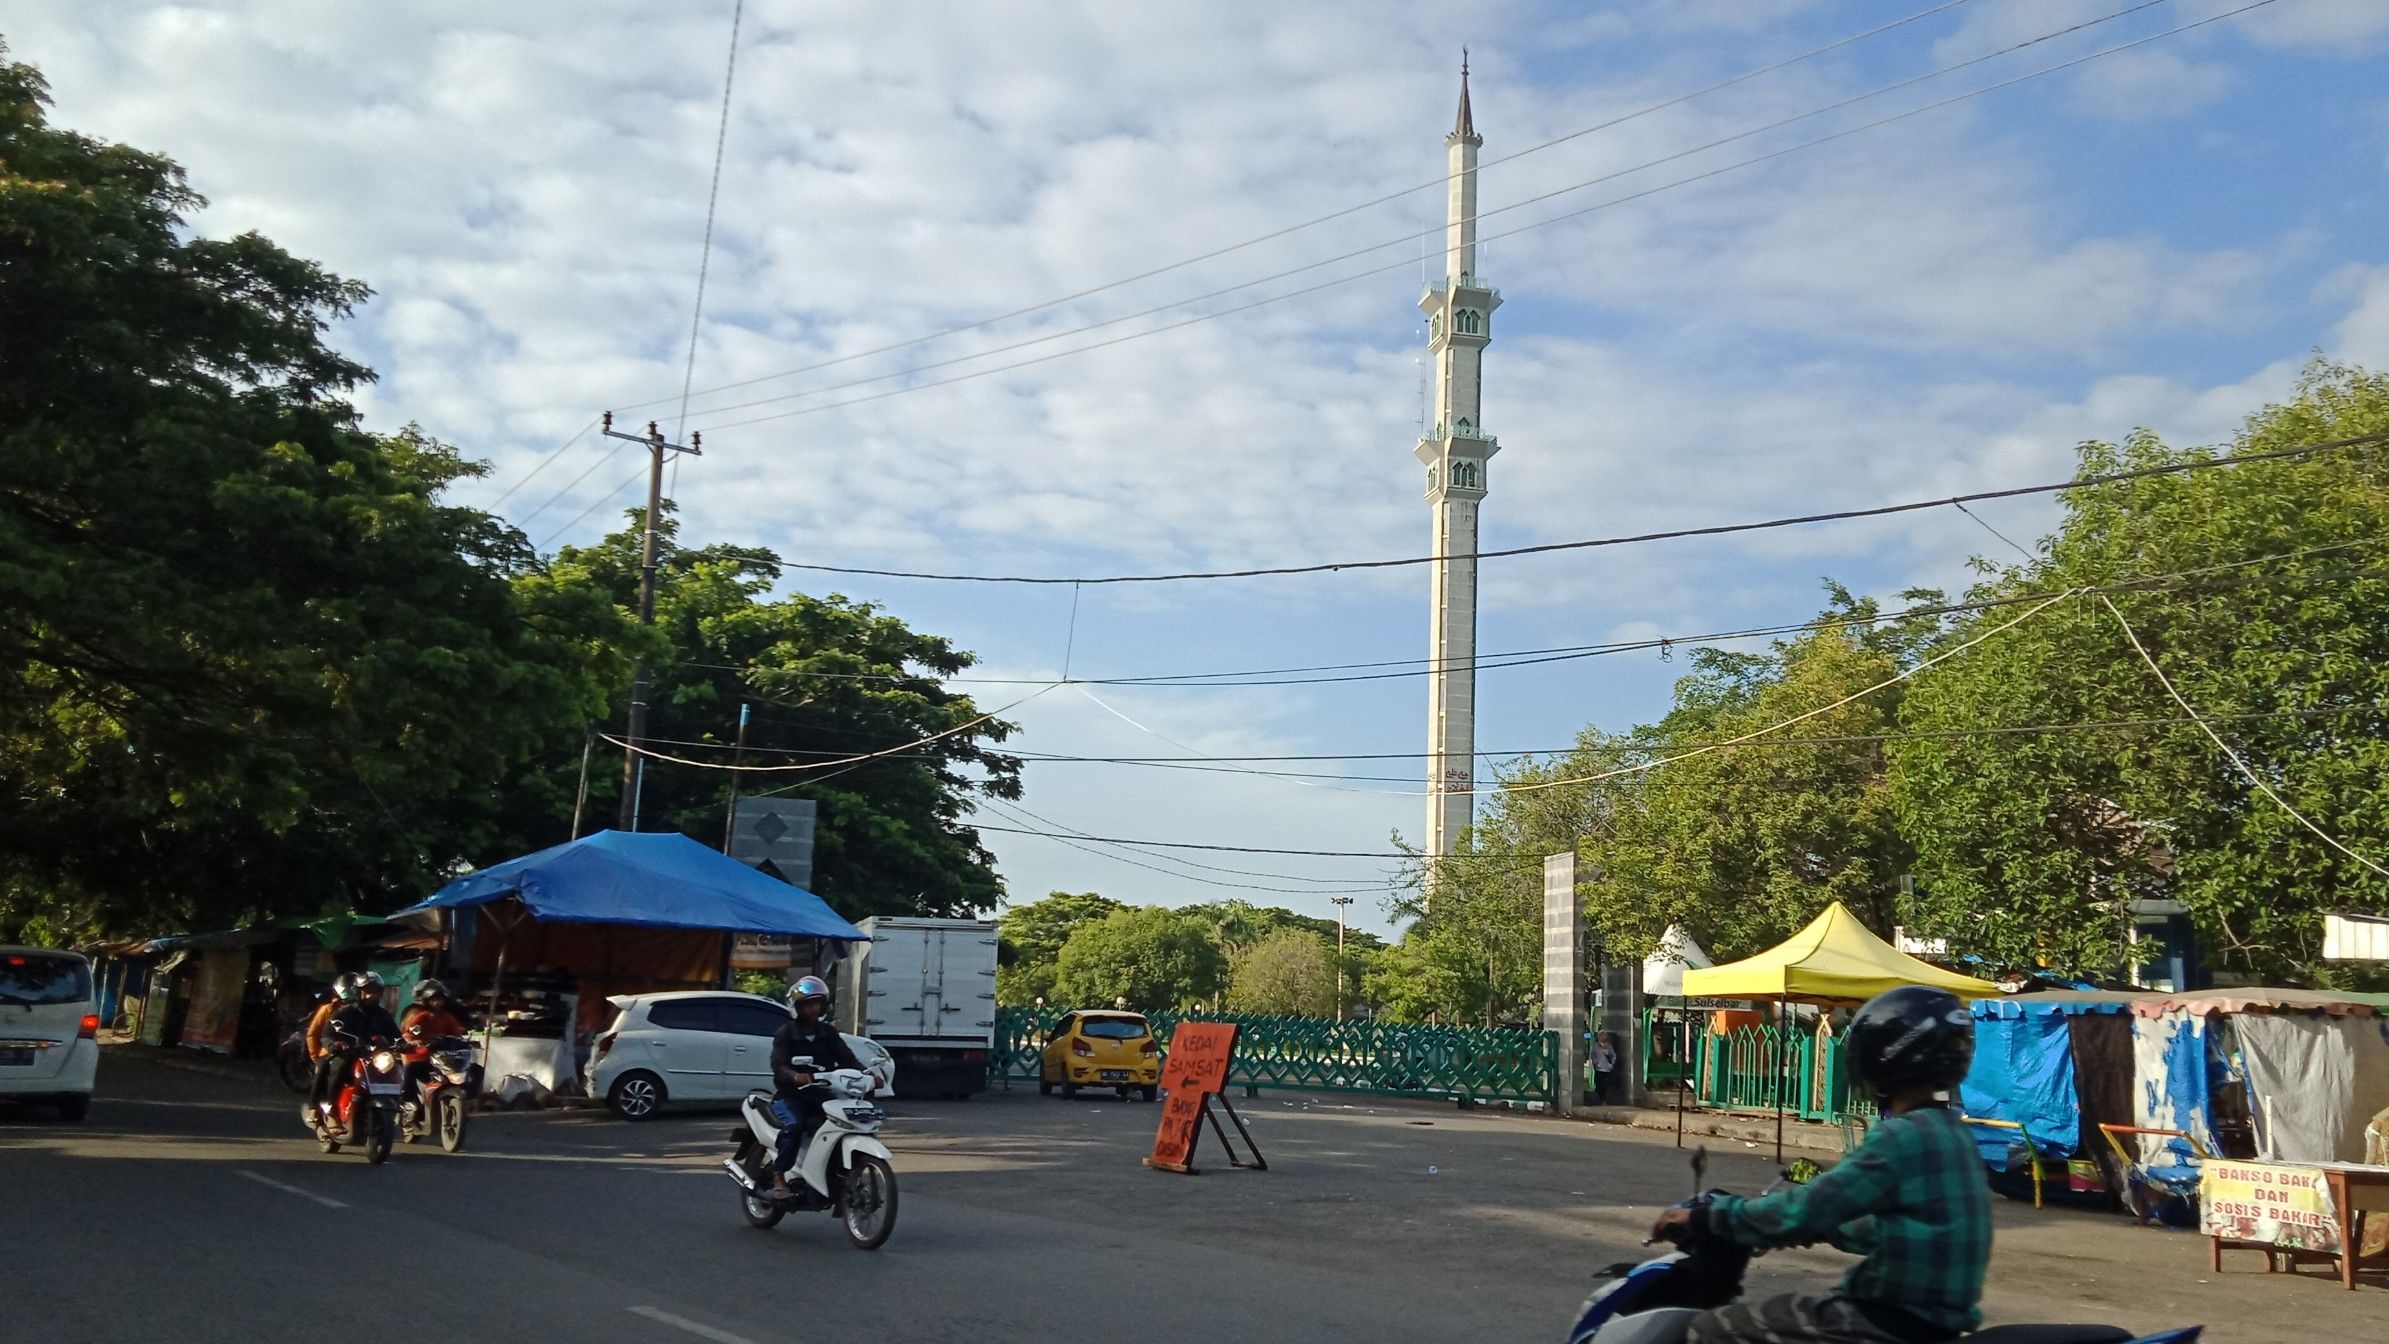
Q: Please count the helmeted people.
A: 5